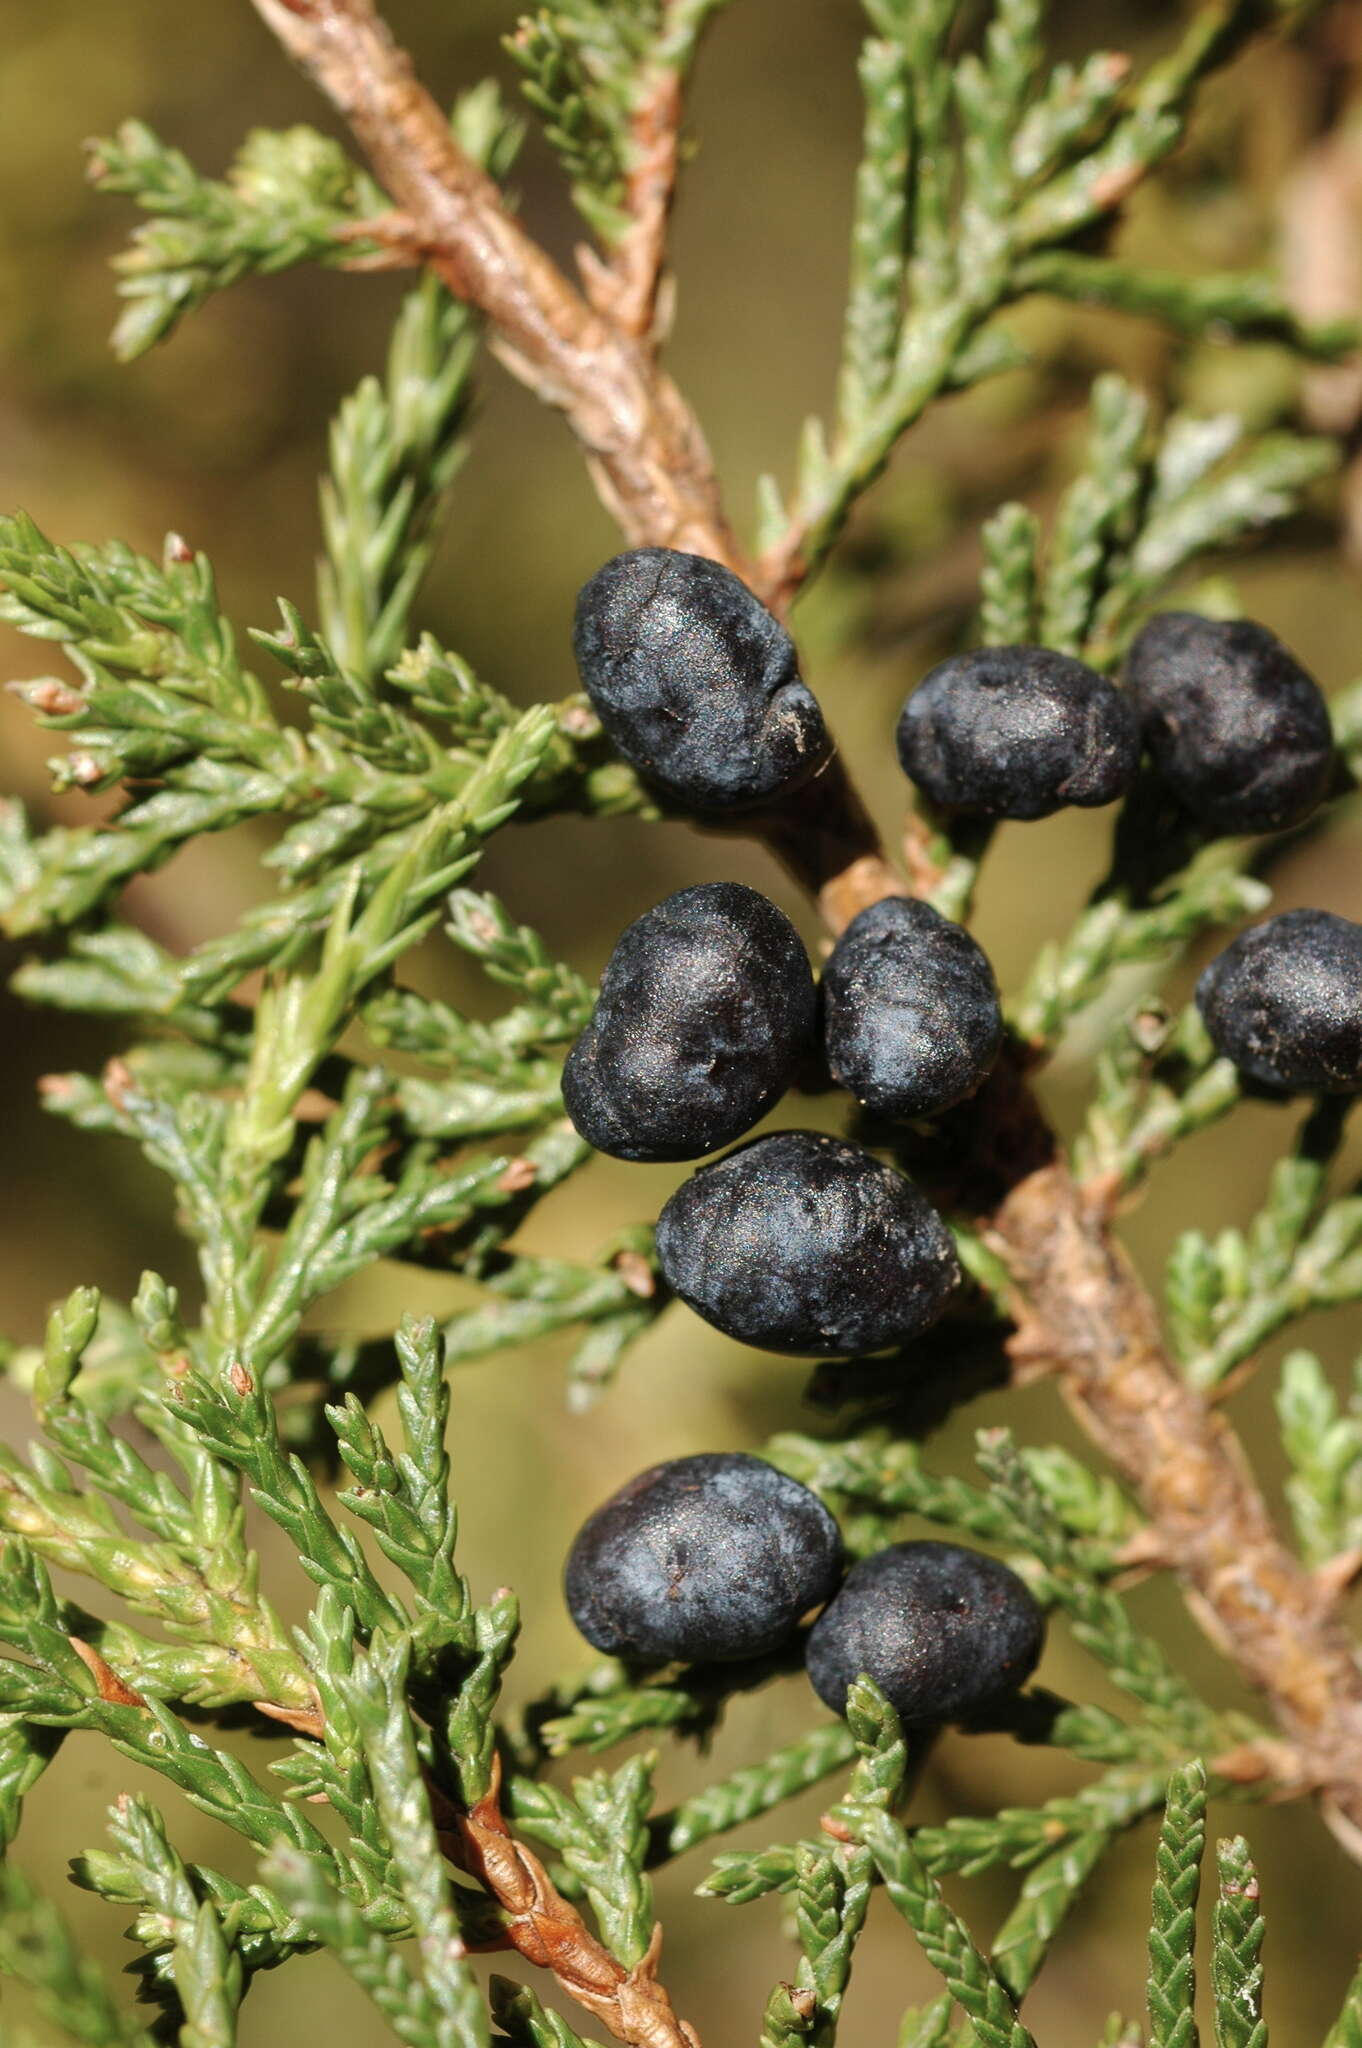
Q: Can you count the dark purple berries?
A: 9